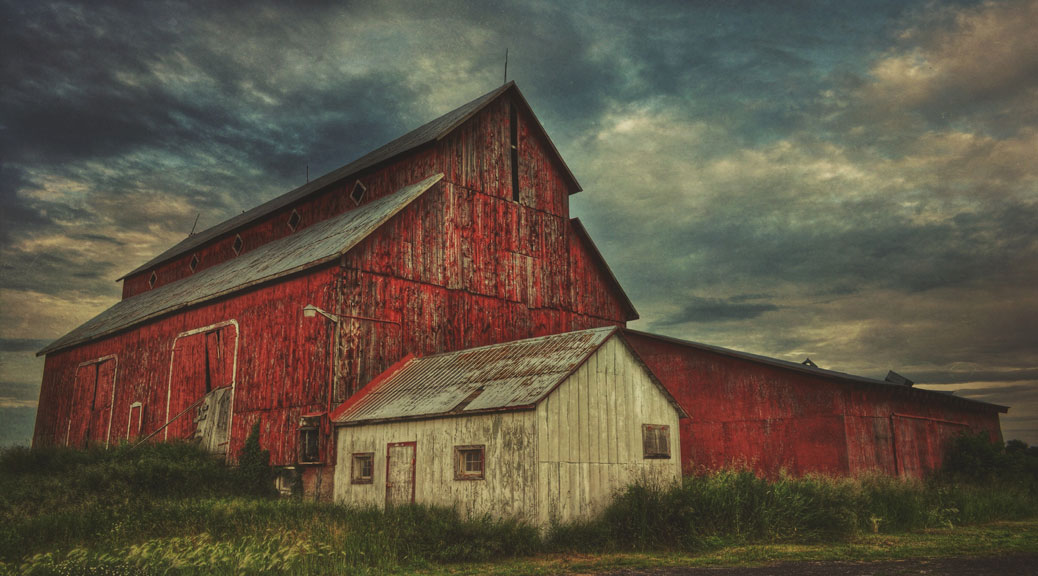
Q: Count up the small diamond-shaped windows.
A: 5